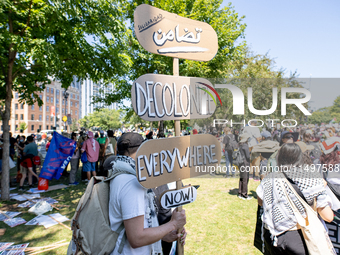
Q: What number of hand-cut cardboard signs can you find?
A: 4